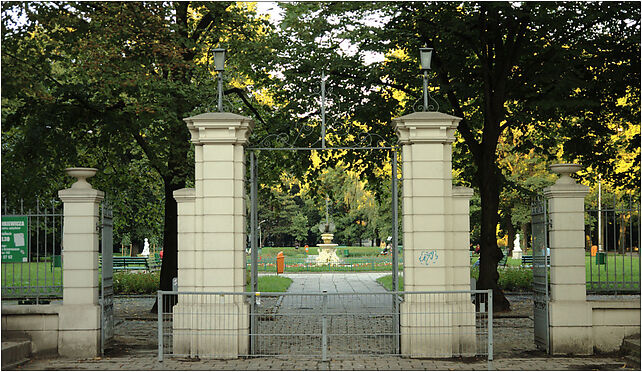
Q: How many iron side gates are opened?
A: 2